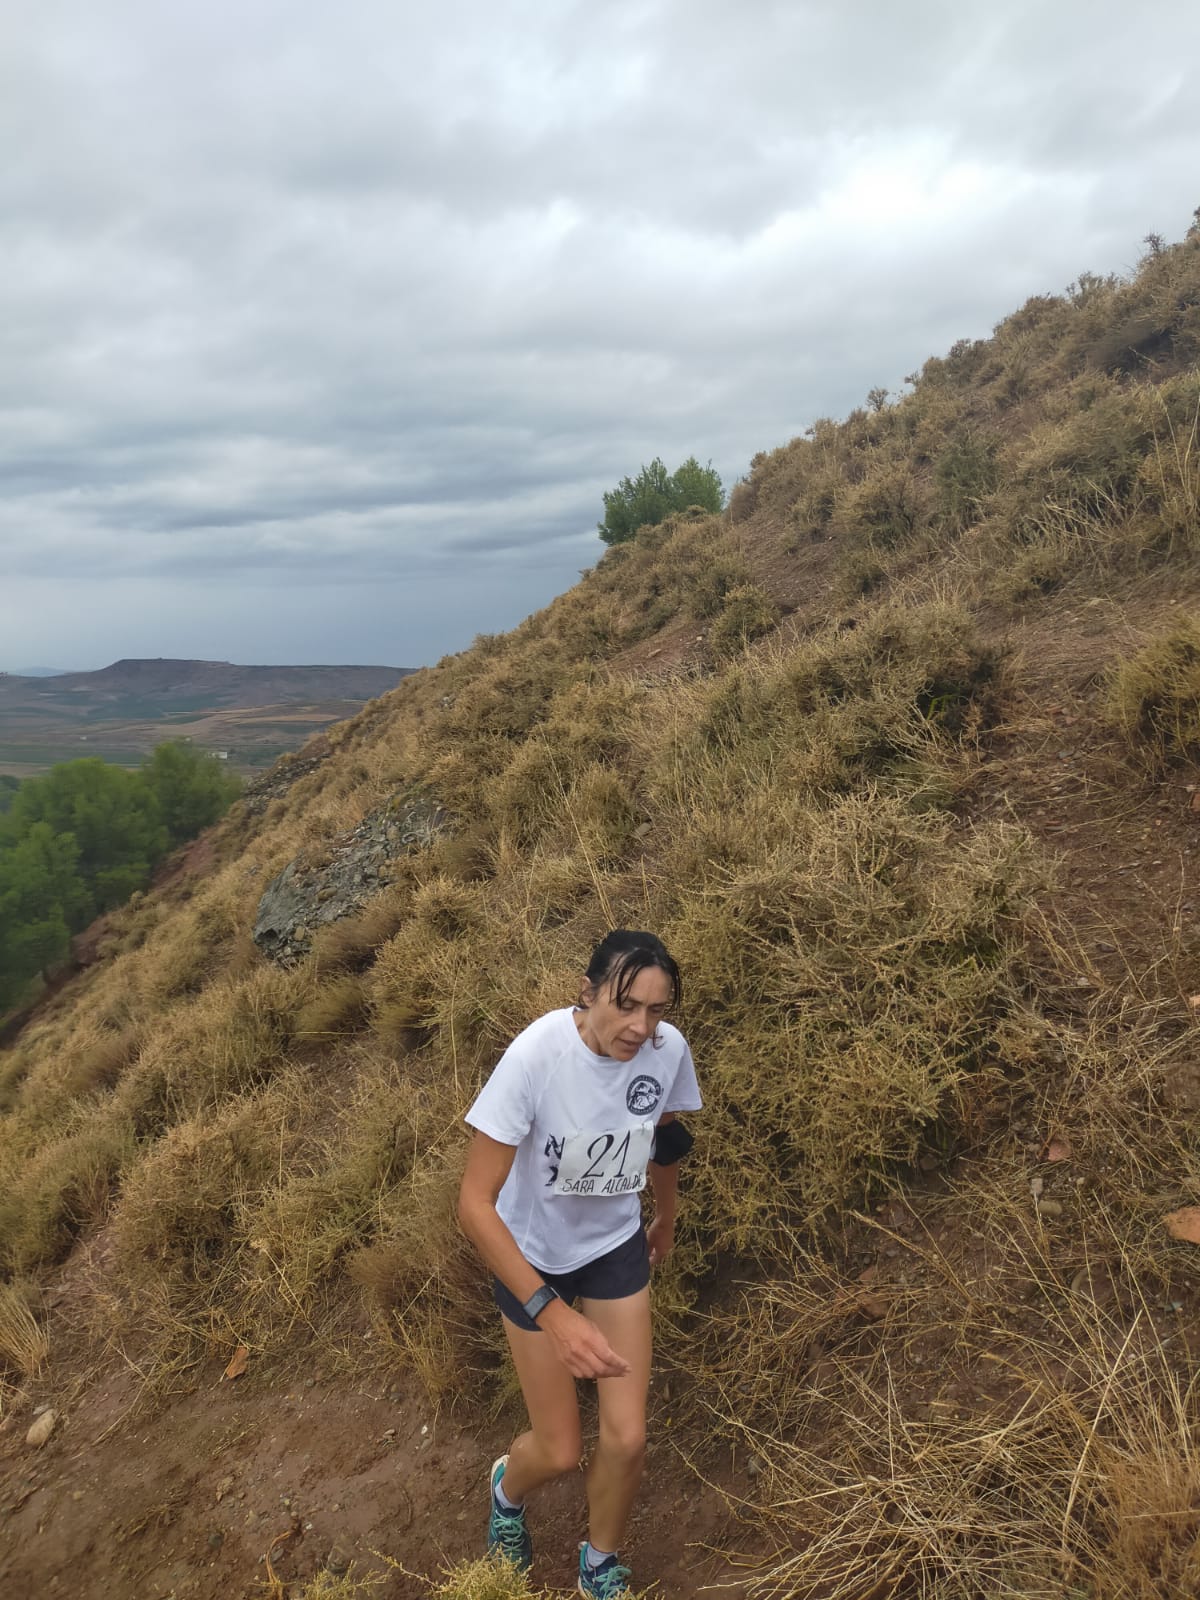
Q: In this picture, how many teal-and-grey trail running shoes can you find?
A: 2